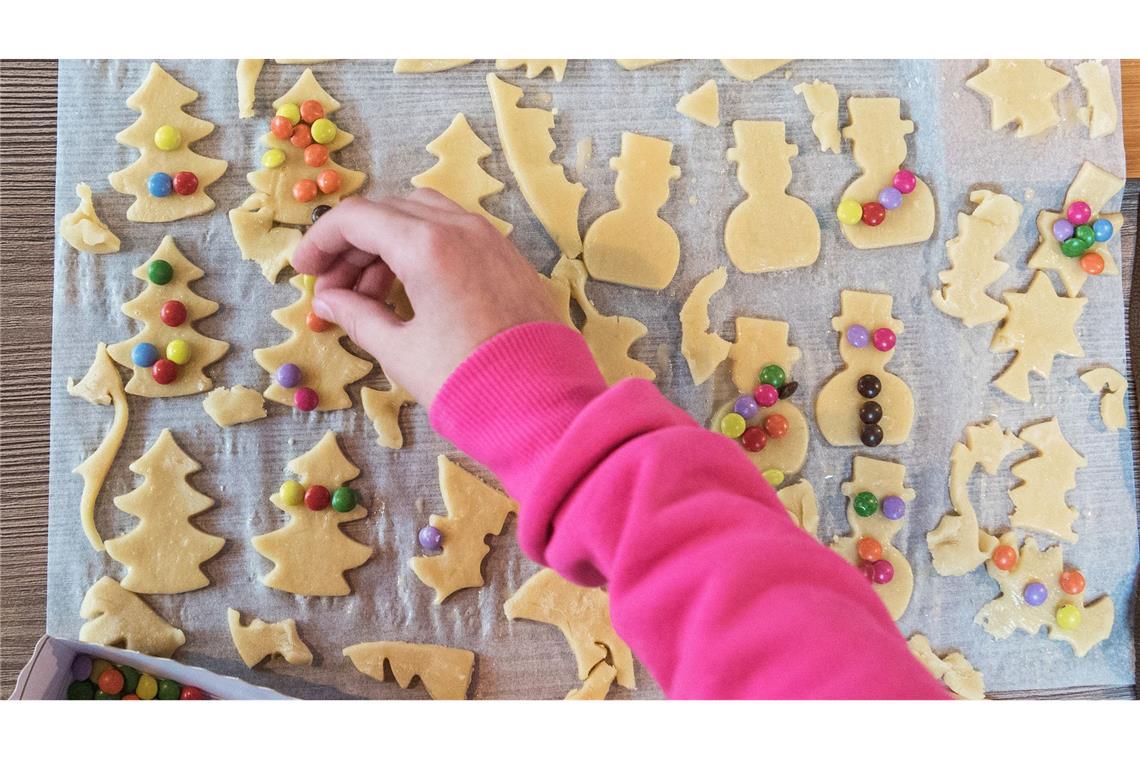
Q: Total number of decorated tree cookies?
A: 5